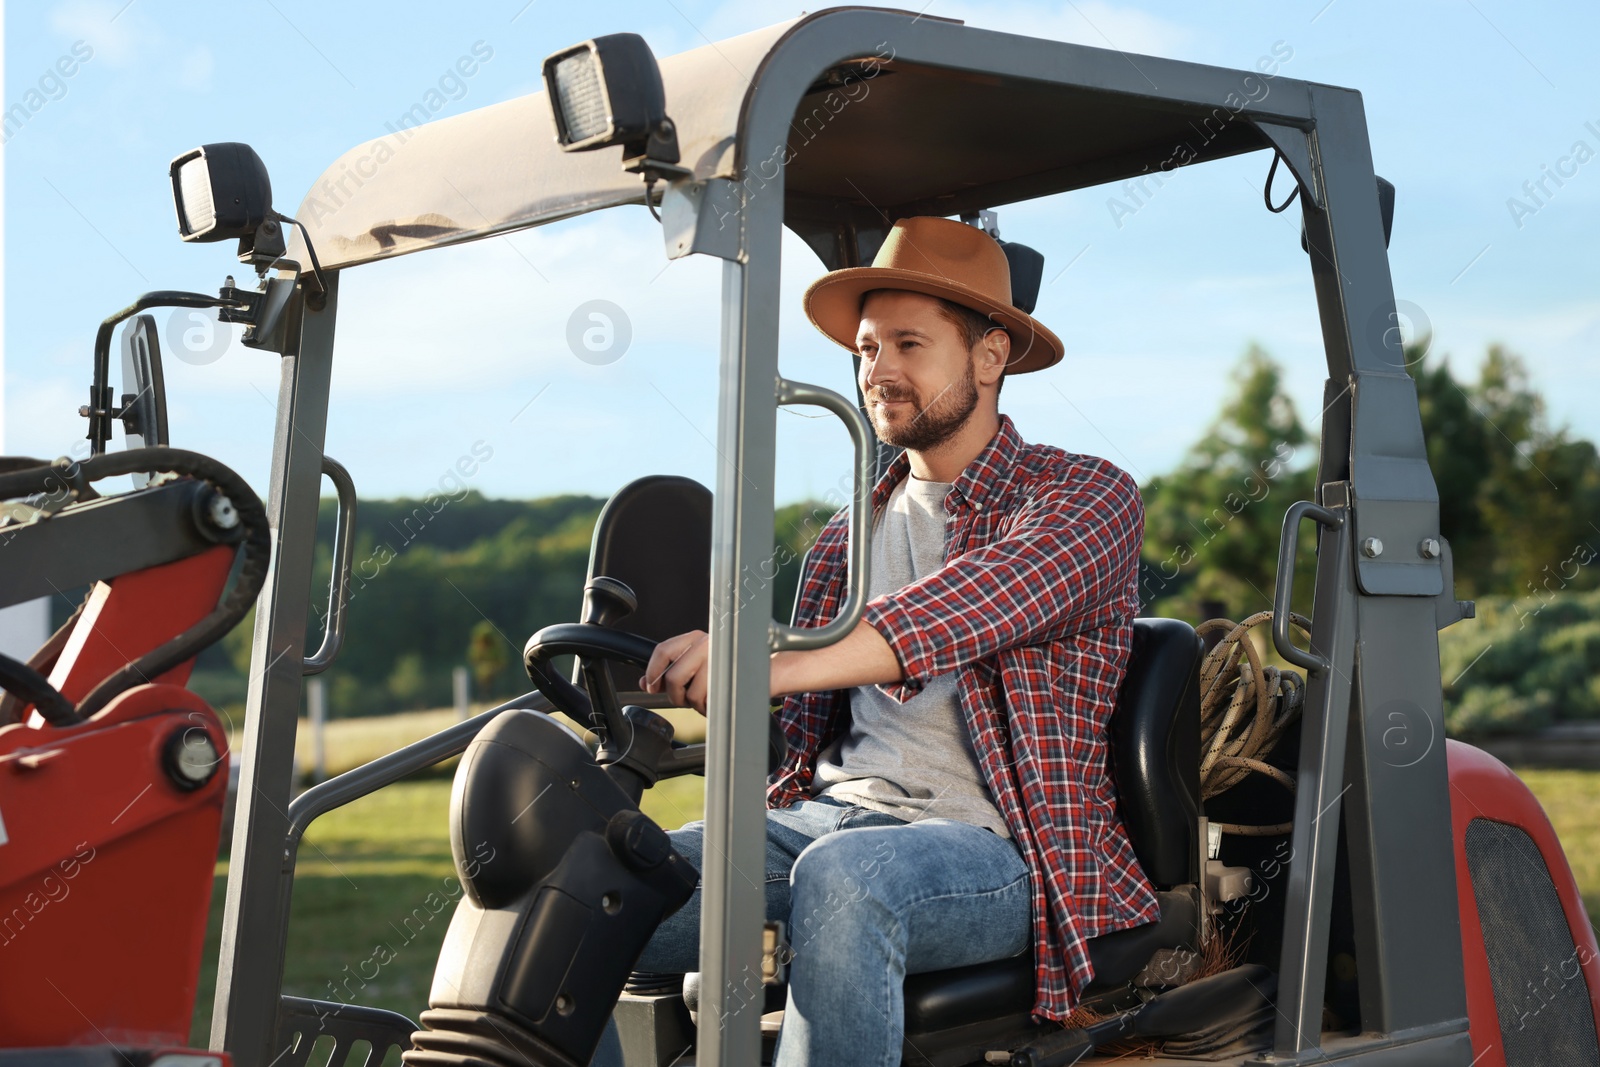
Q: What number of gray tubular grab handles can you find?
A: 3